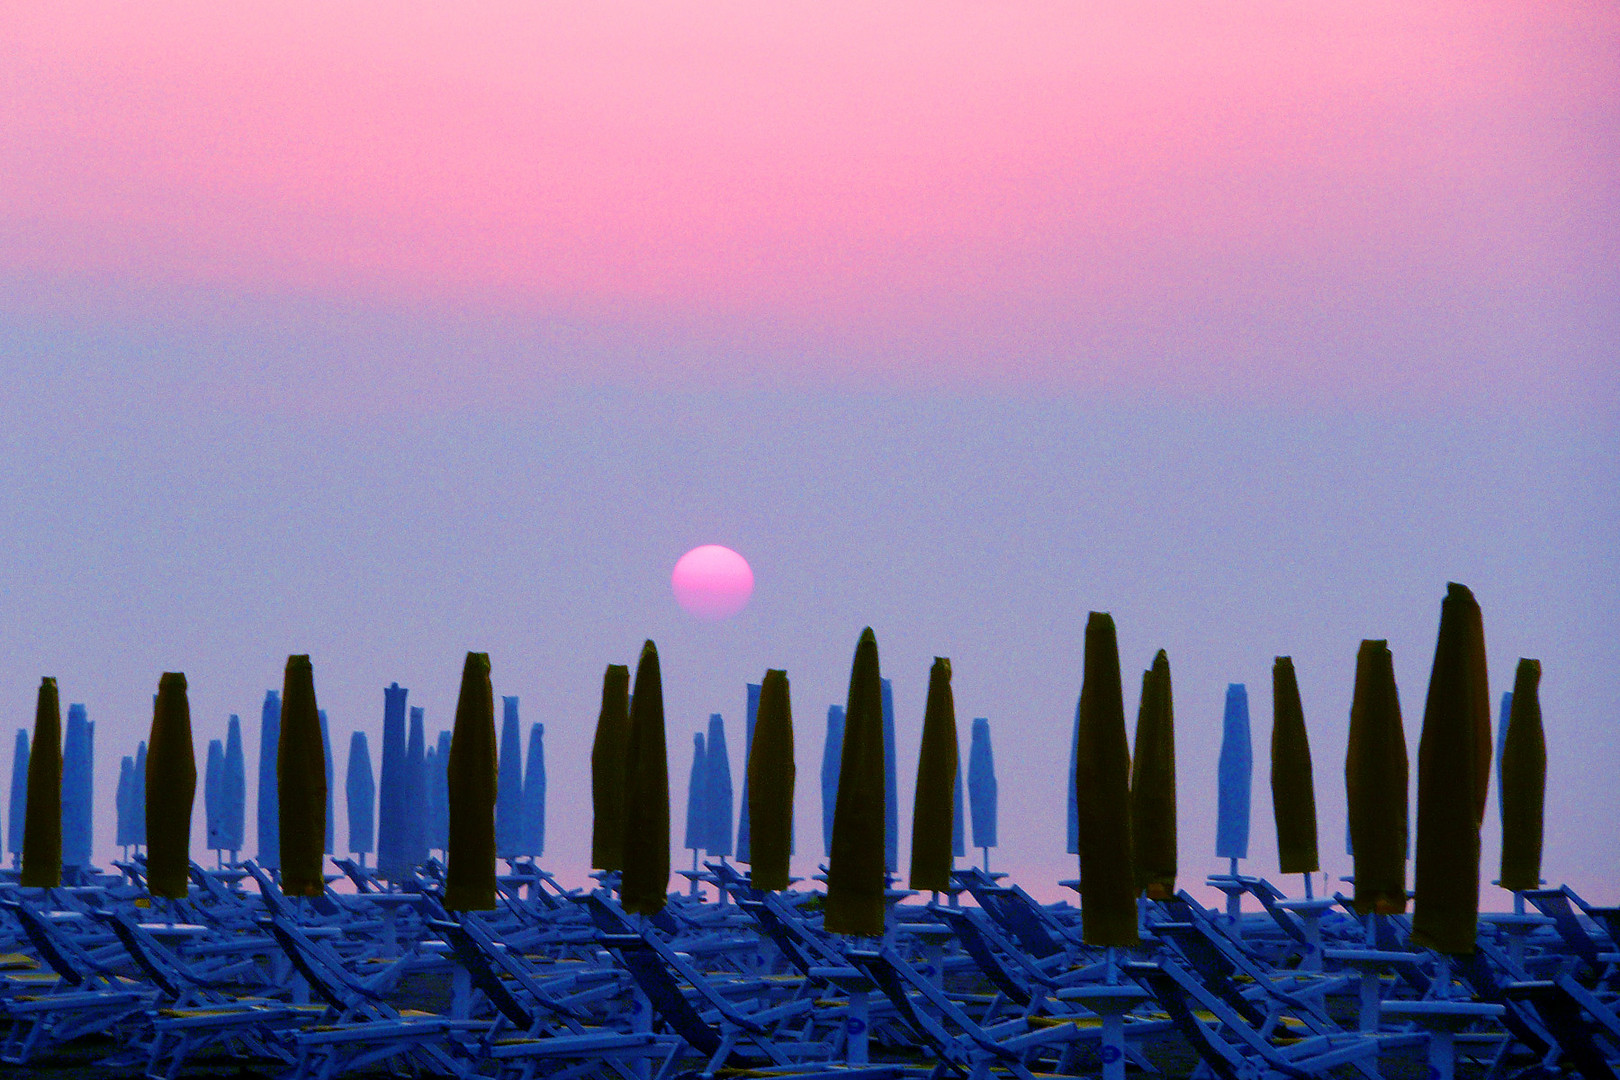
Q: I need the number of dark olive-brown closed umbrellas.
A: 15